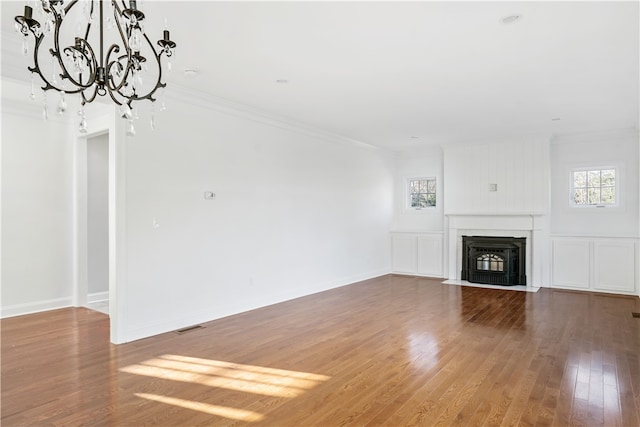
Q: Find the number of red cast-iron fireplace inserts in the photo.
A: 0